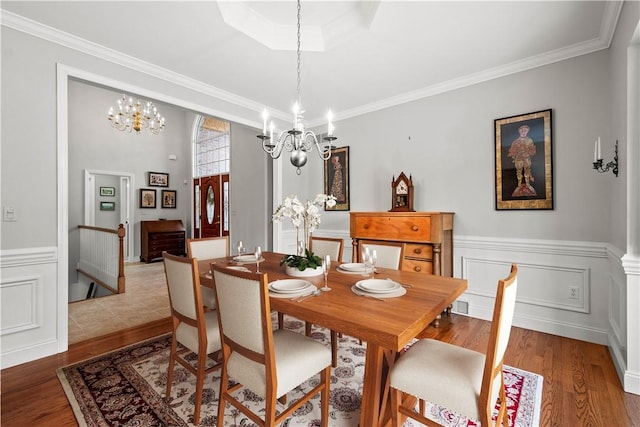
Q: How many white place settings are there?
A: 5